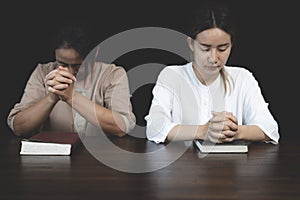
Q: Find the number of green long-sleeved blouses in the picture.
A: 0